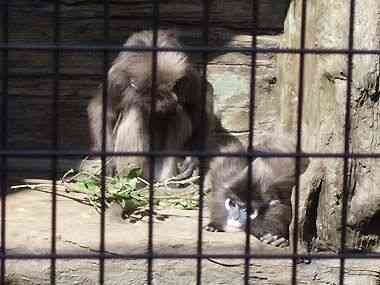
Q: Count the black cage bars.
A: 11